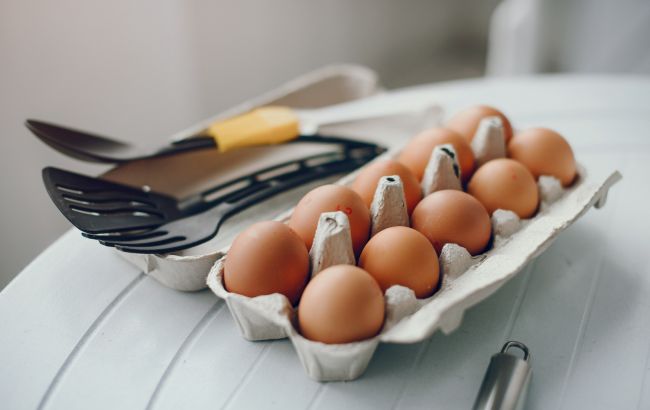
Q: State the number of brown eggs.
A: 10